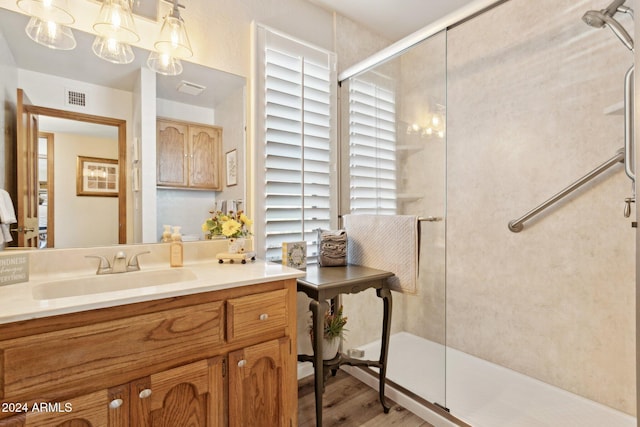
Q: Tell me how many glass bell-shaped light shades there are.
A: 3